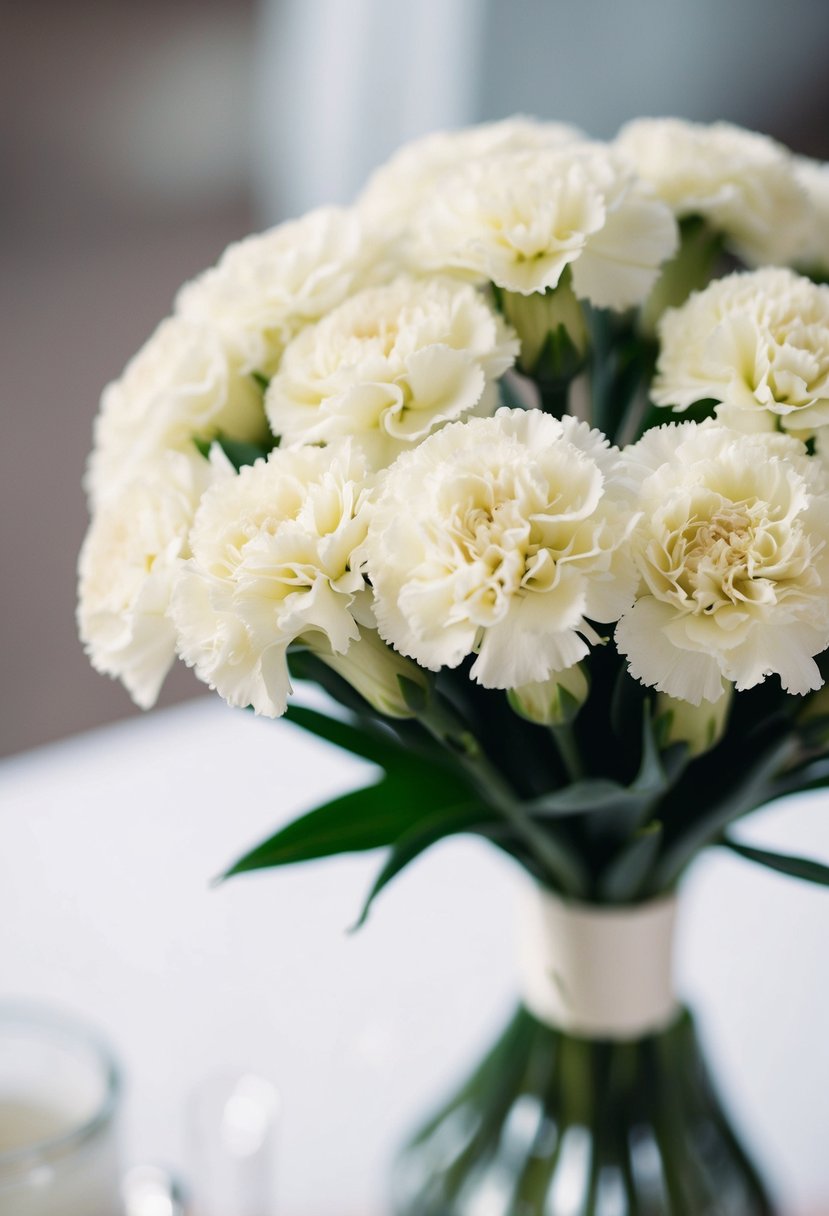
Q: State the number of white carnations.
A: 12